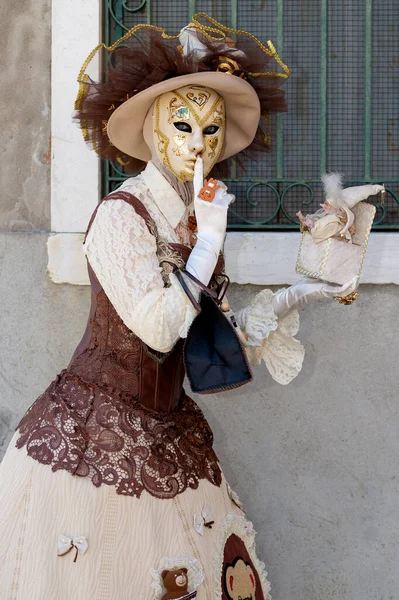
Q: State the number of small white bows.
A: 2